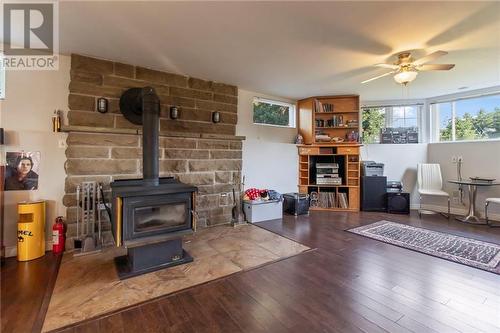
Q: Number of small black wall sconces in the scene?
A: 3